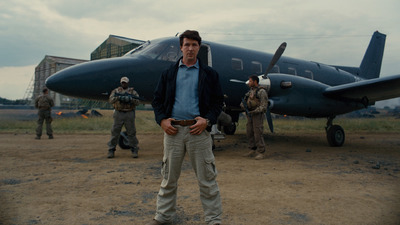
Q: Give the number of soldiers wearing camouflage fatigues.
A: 3